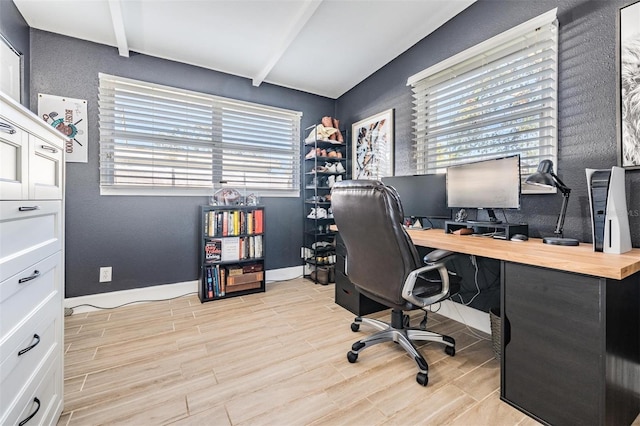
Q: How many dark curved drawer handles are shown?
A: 6